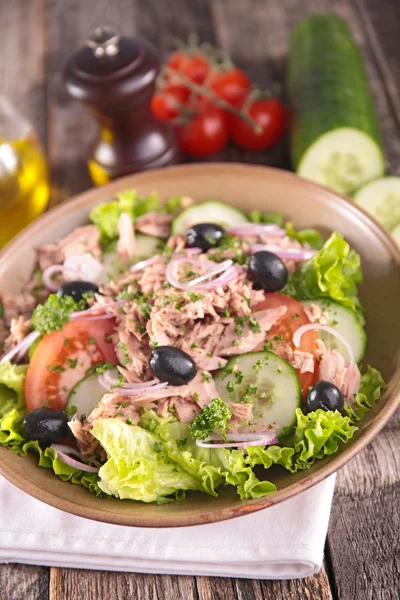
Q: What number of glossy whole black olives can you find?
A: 6